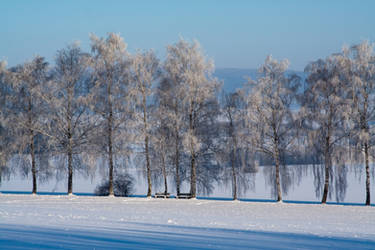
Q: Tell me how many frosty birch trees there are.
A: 11